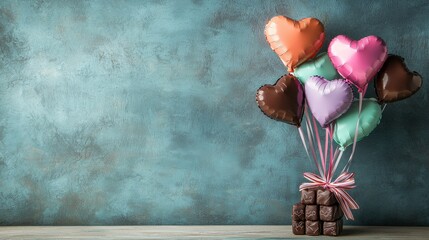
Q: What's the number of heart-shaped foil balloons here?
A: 7